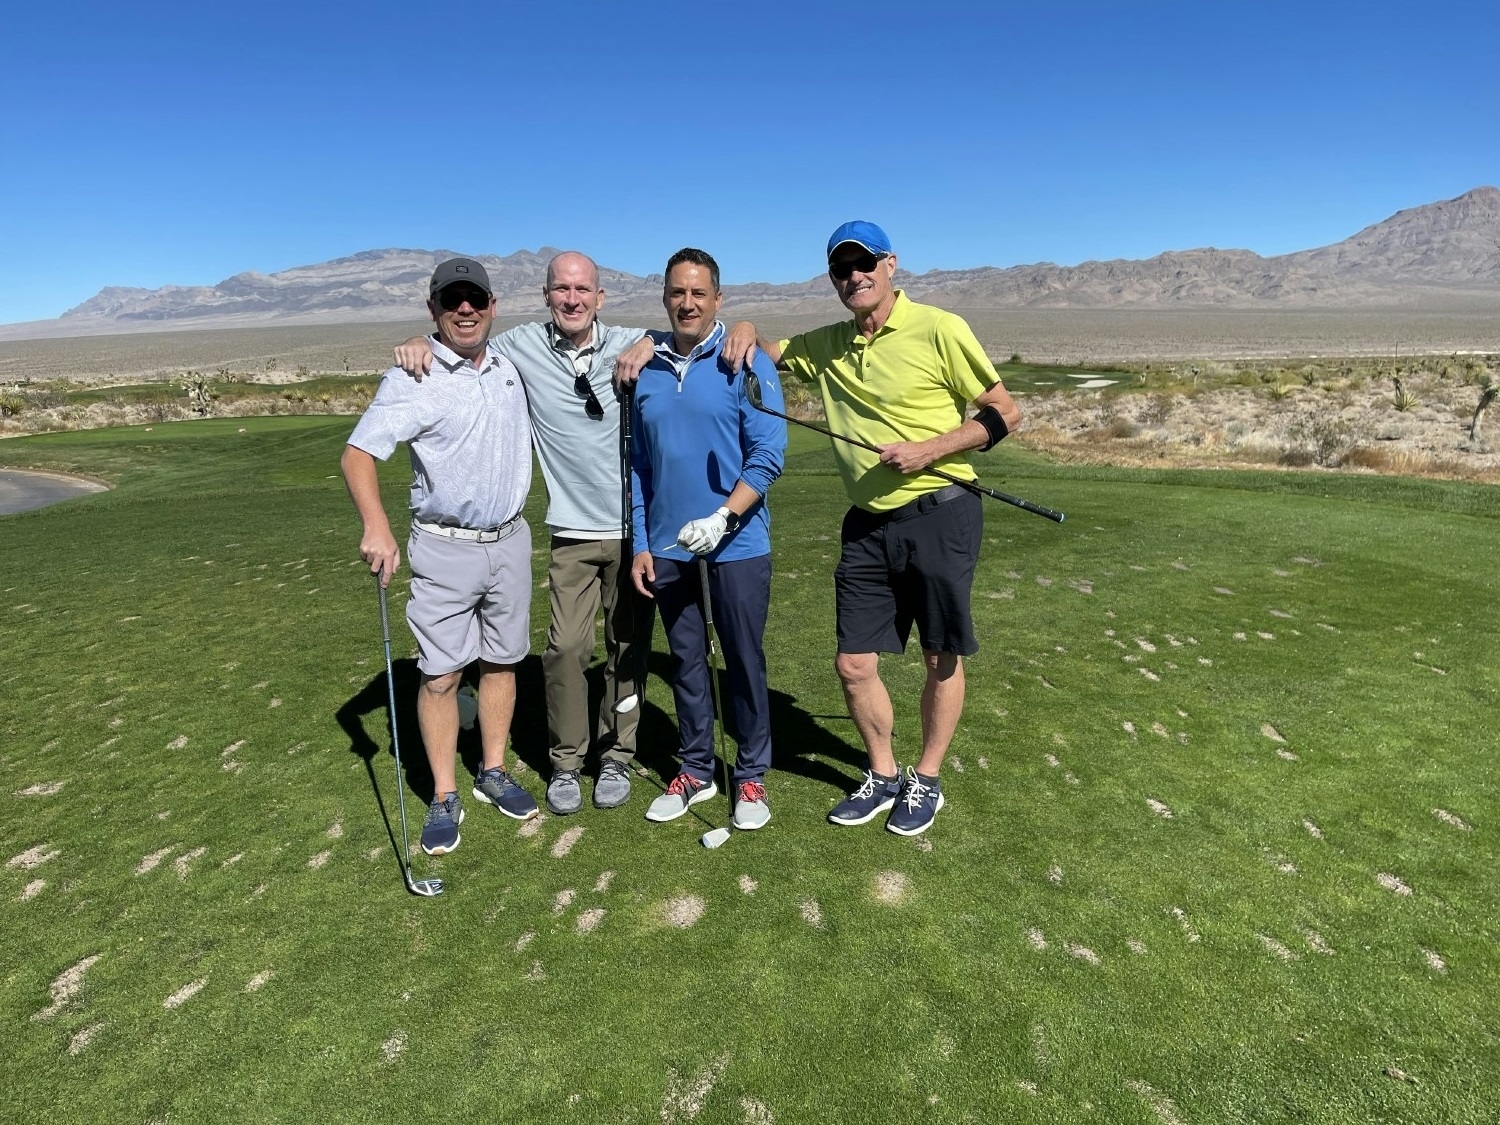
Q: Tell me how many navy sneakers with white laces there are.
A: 2